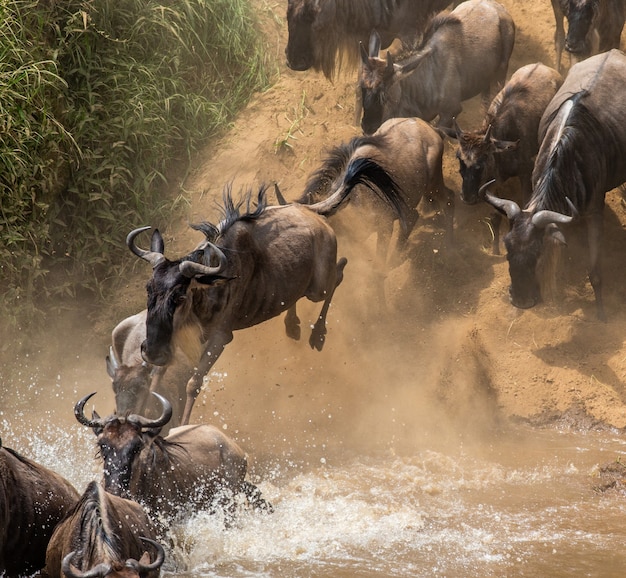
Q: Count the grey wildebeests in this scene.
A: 11